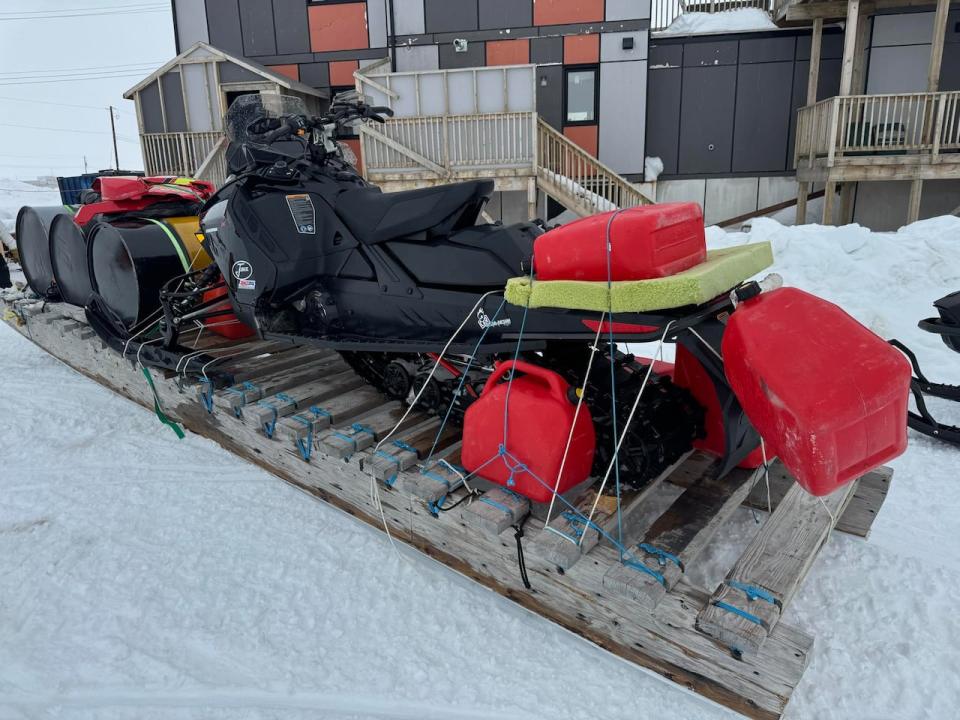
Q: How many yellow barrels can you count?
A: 1